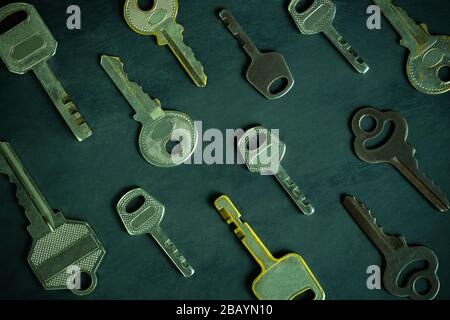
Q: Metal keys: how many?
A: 12